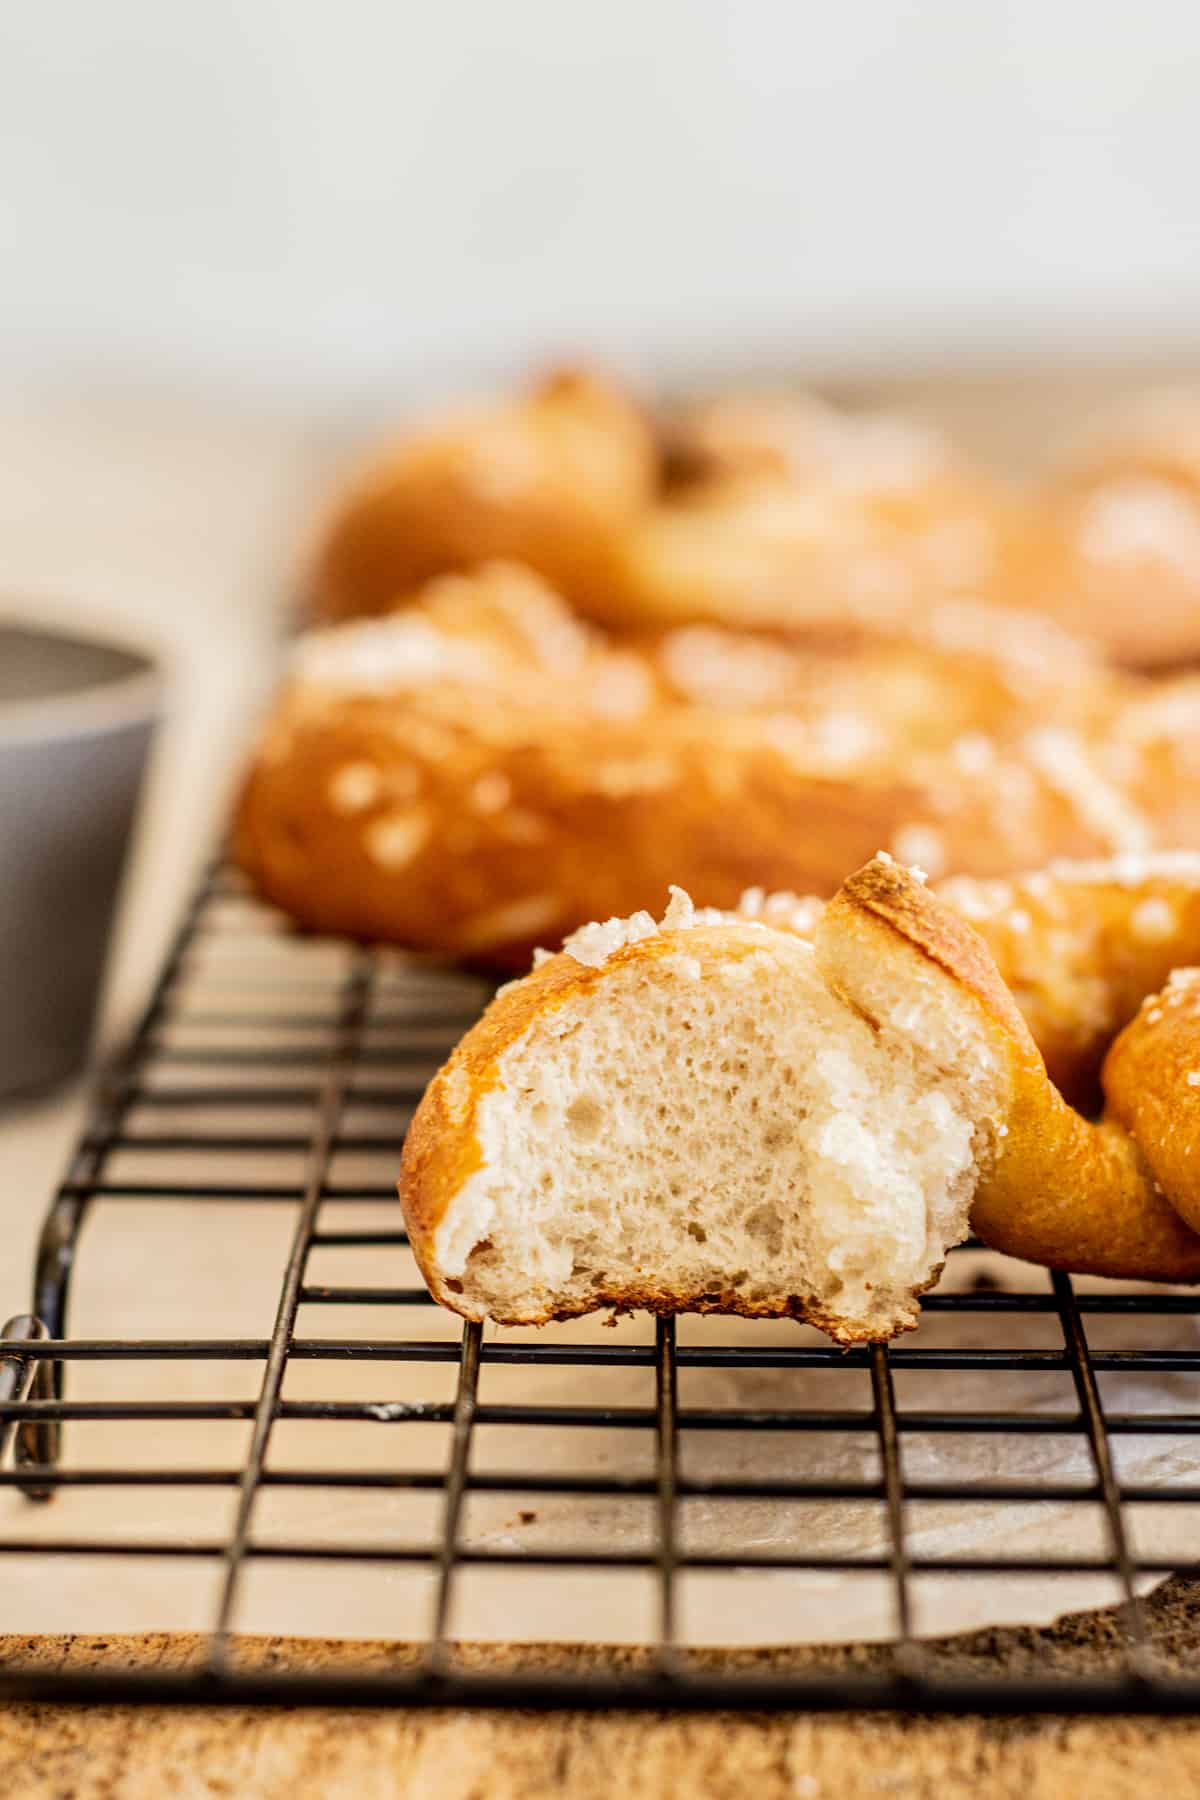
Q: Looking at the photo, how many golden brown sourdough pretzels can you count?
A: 3